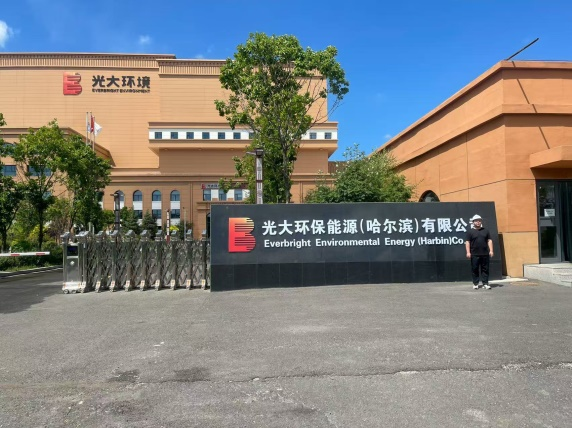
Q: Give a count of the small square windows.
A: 9